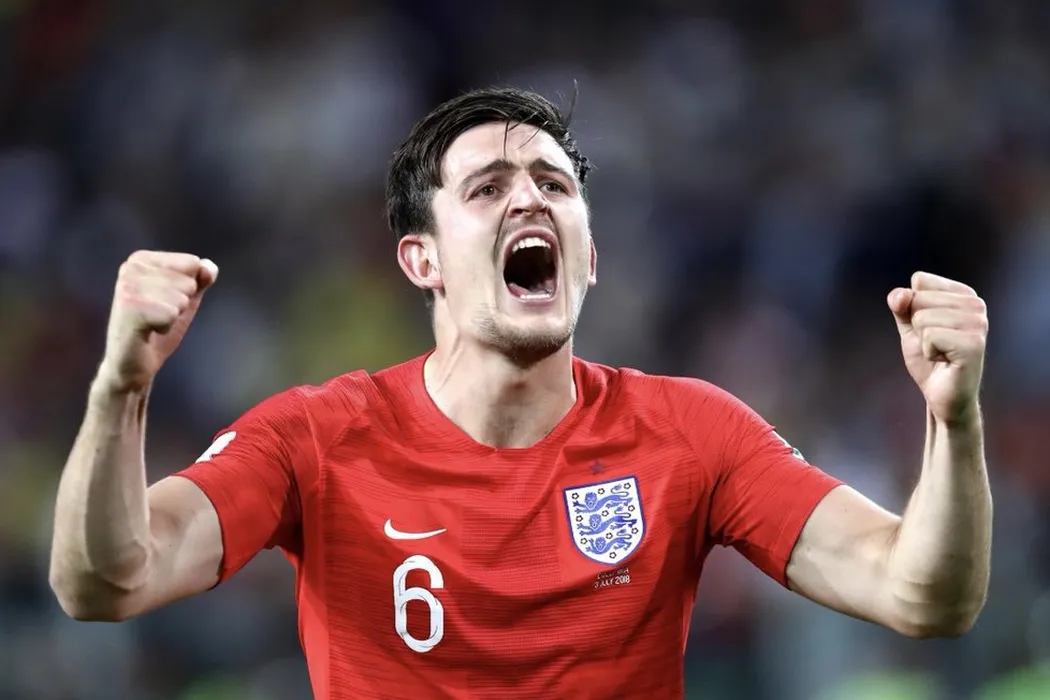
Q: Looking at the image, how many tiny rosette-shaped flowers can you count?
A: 10